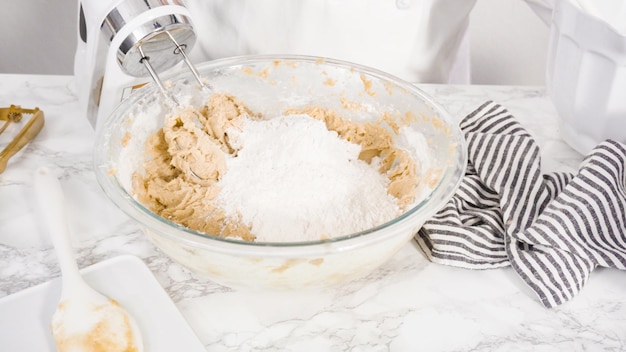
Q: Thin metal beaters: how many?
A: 2